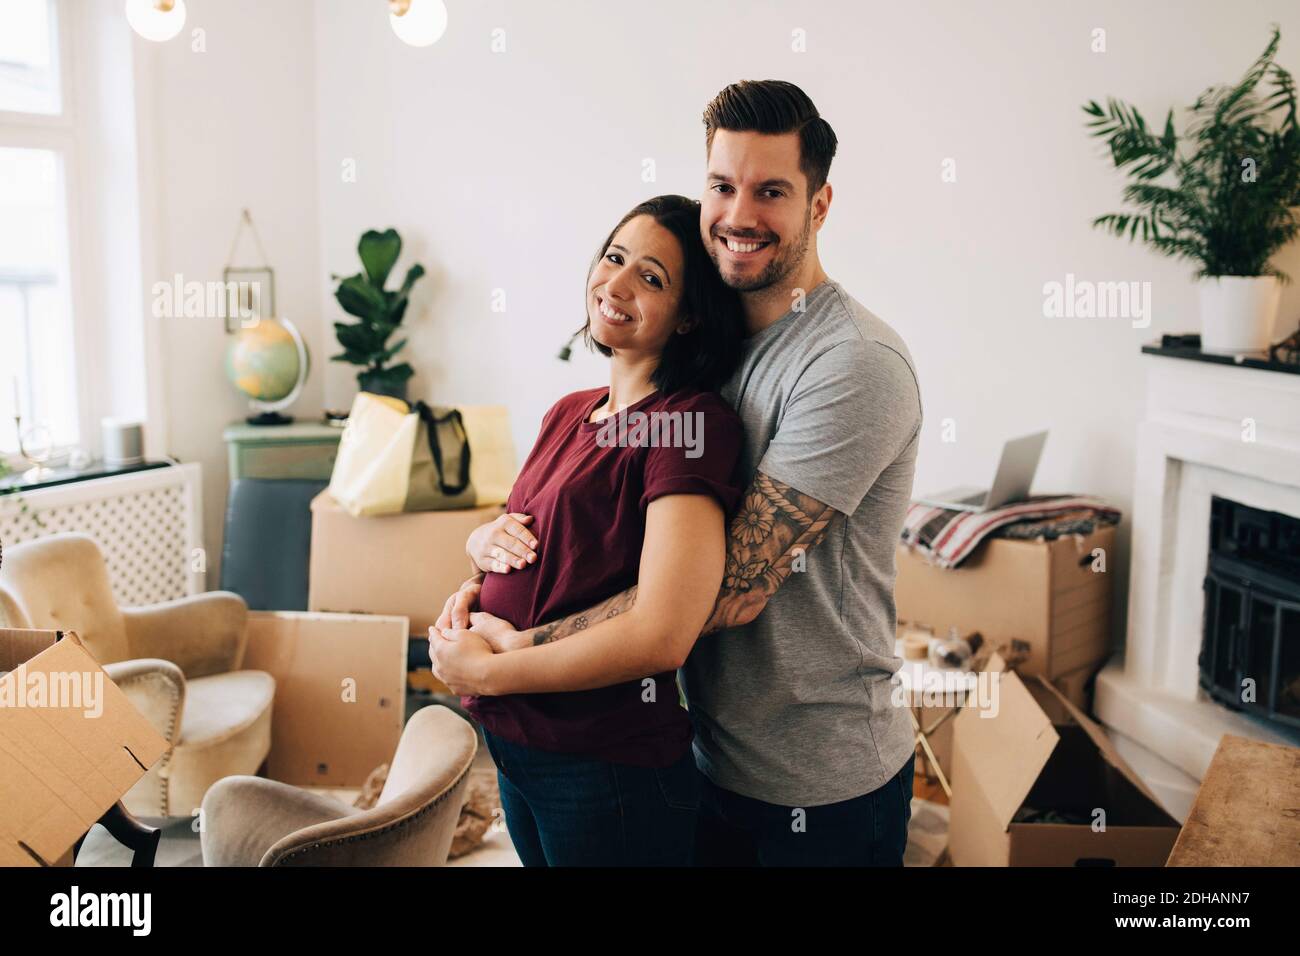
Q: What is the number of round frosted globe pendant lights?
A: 2